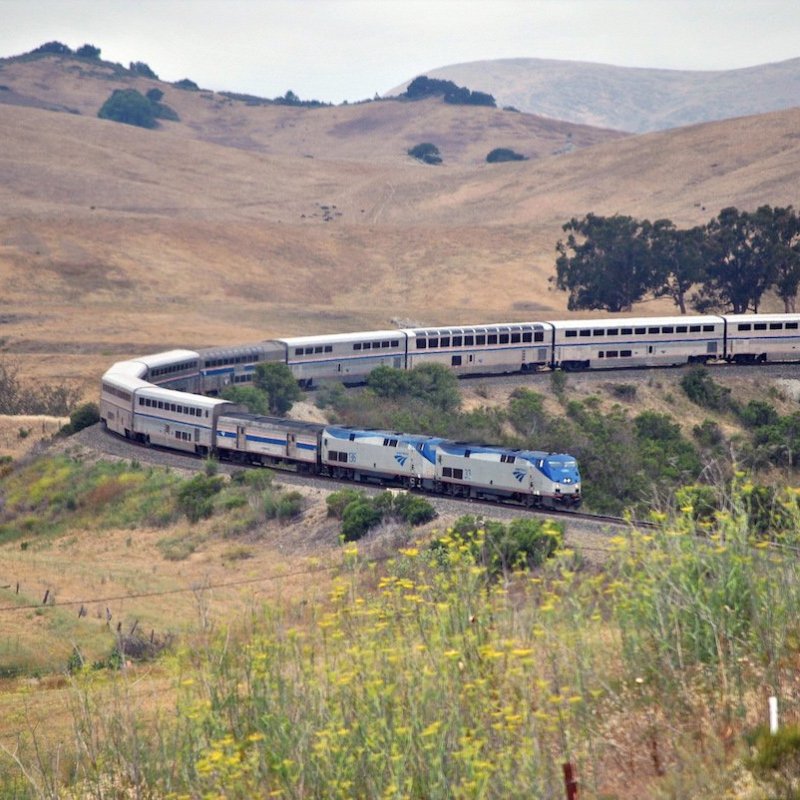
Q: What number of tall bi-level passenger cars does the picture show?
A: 9